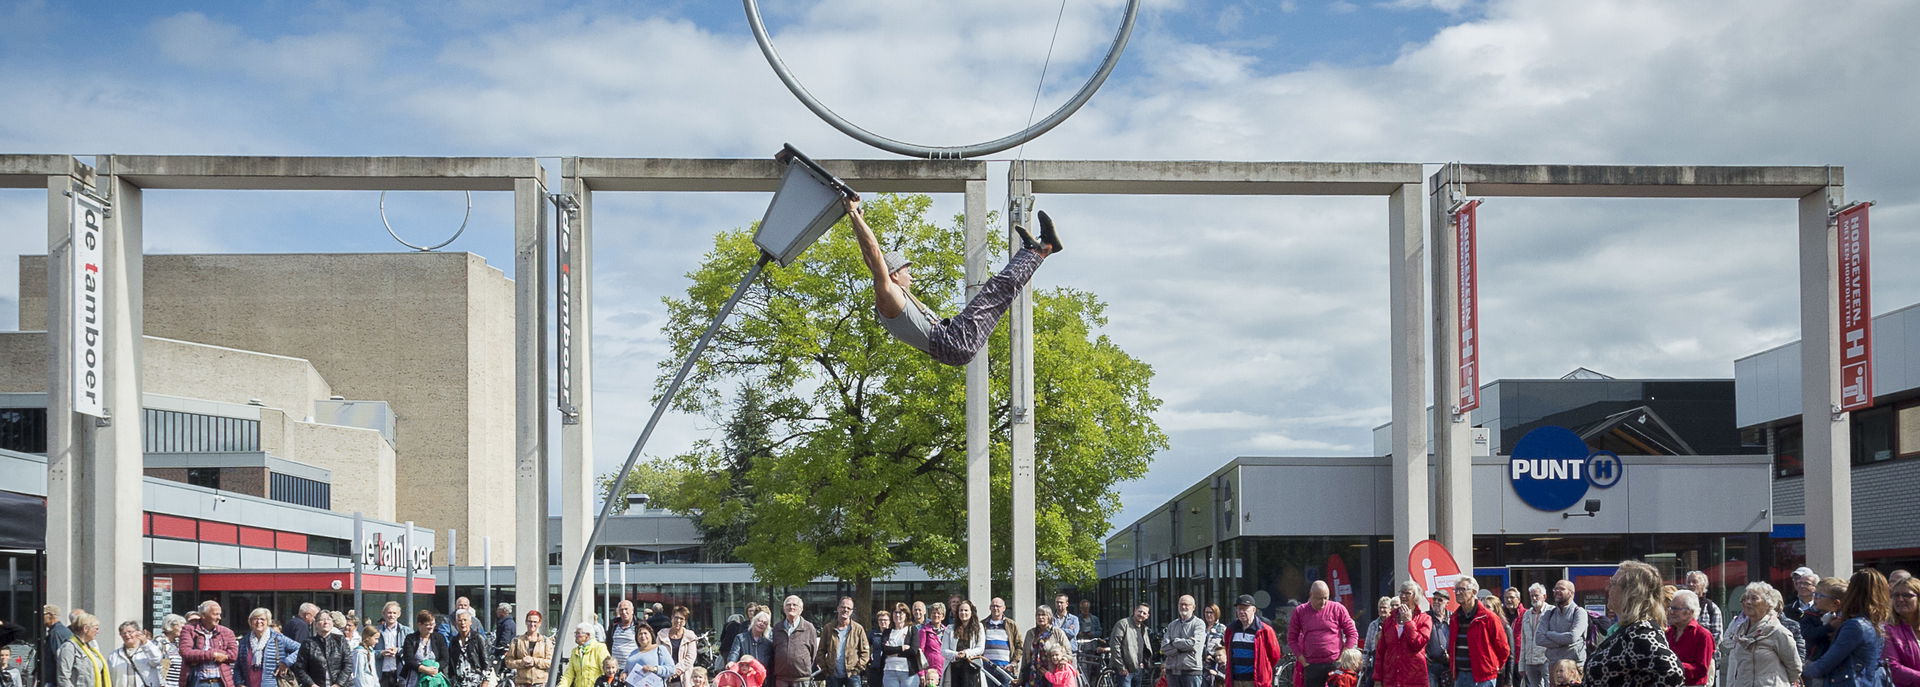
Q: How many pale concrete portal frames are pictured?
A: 5